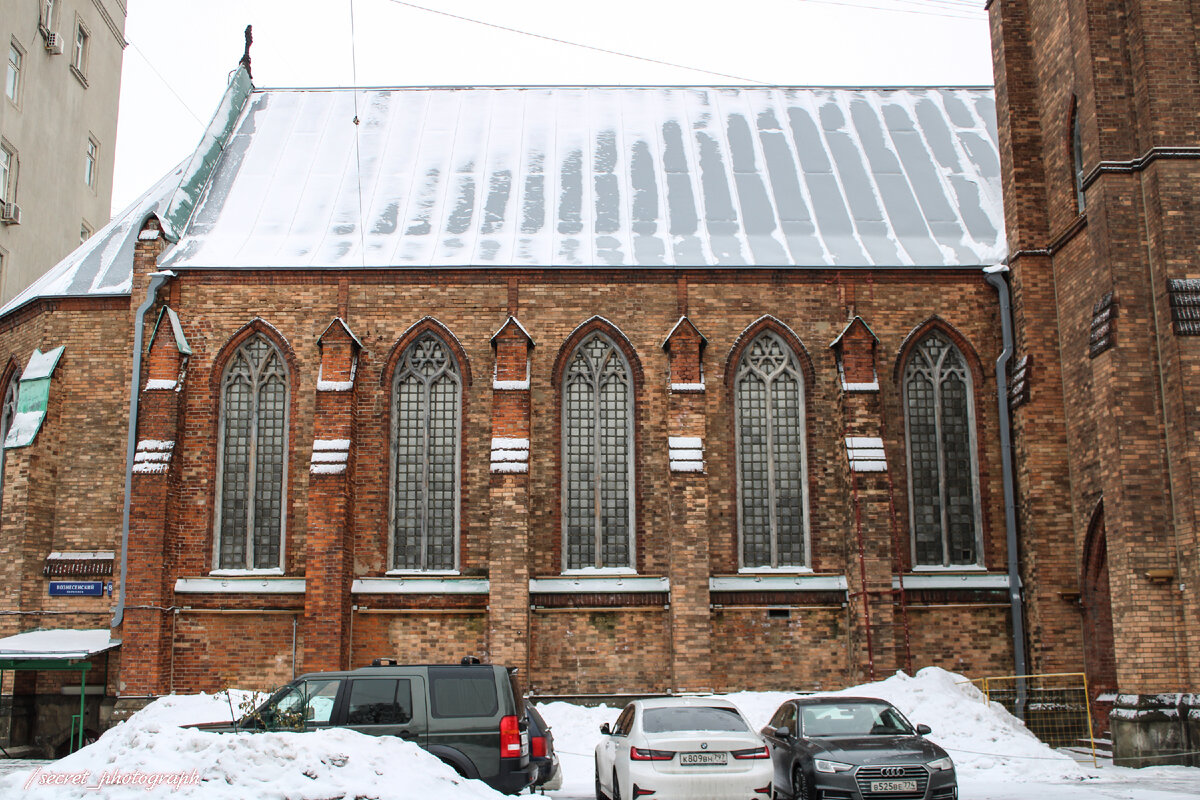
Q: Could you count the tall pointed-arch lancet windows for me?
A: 5